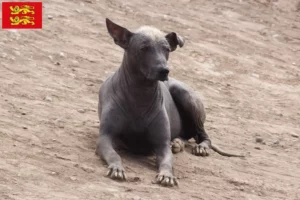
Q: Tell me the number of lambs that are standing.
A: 0